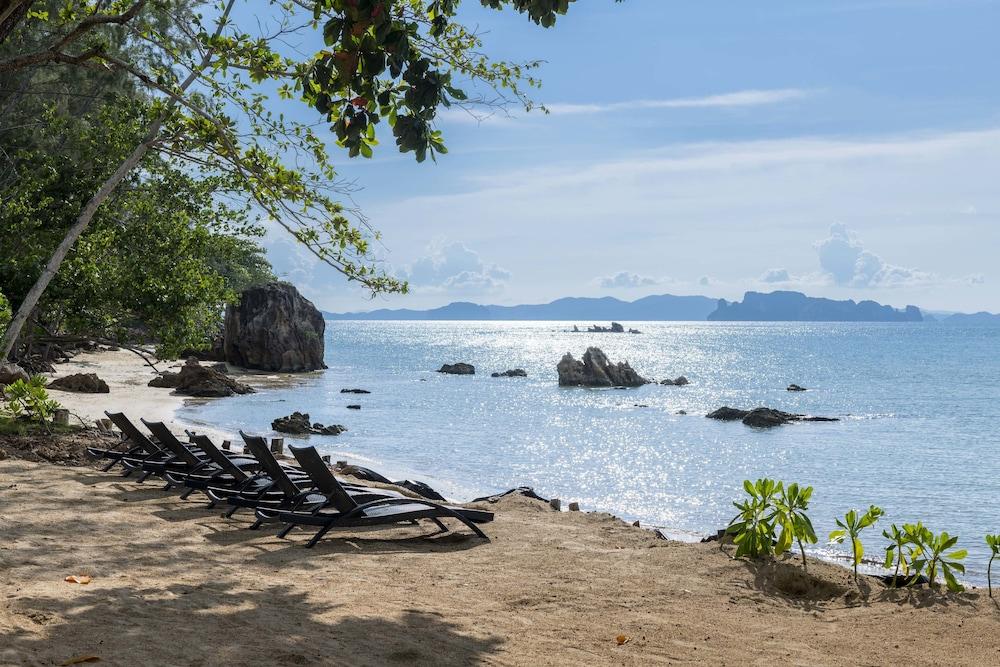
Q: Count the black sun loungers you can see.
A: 5